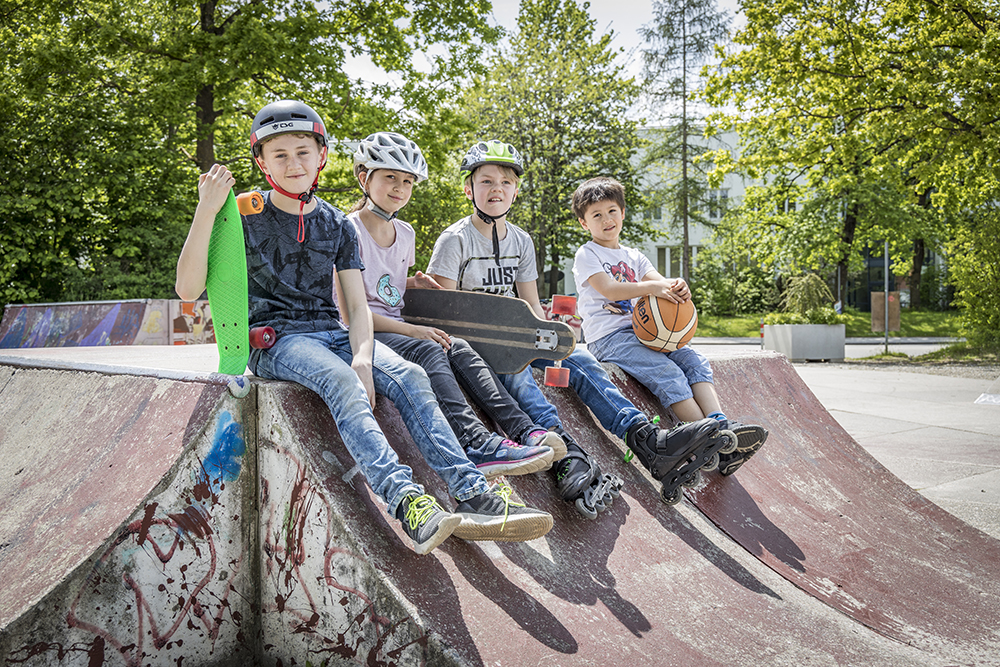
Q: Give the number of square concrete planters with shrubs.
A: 1